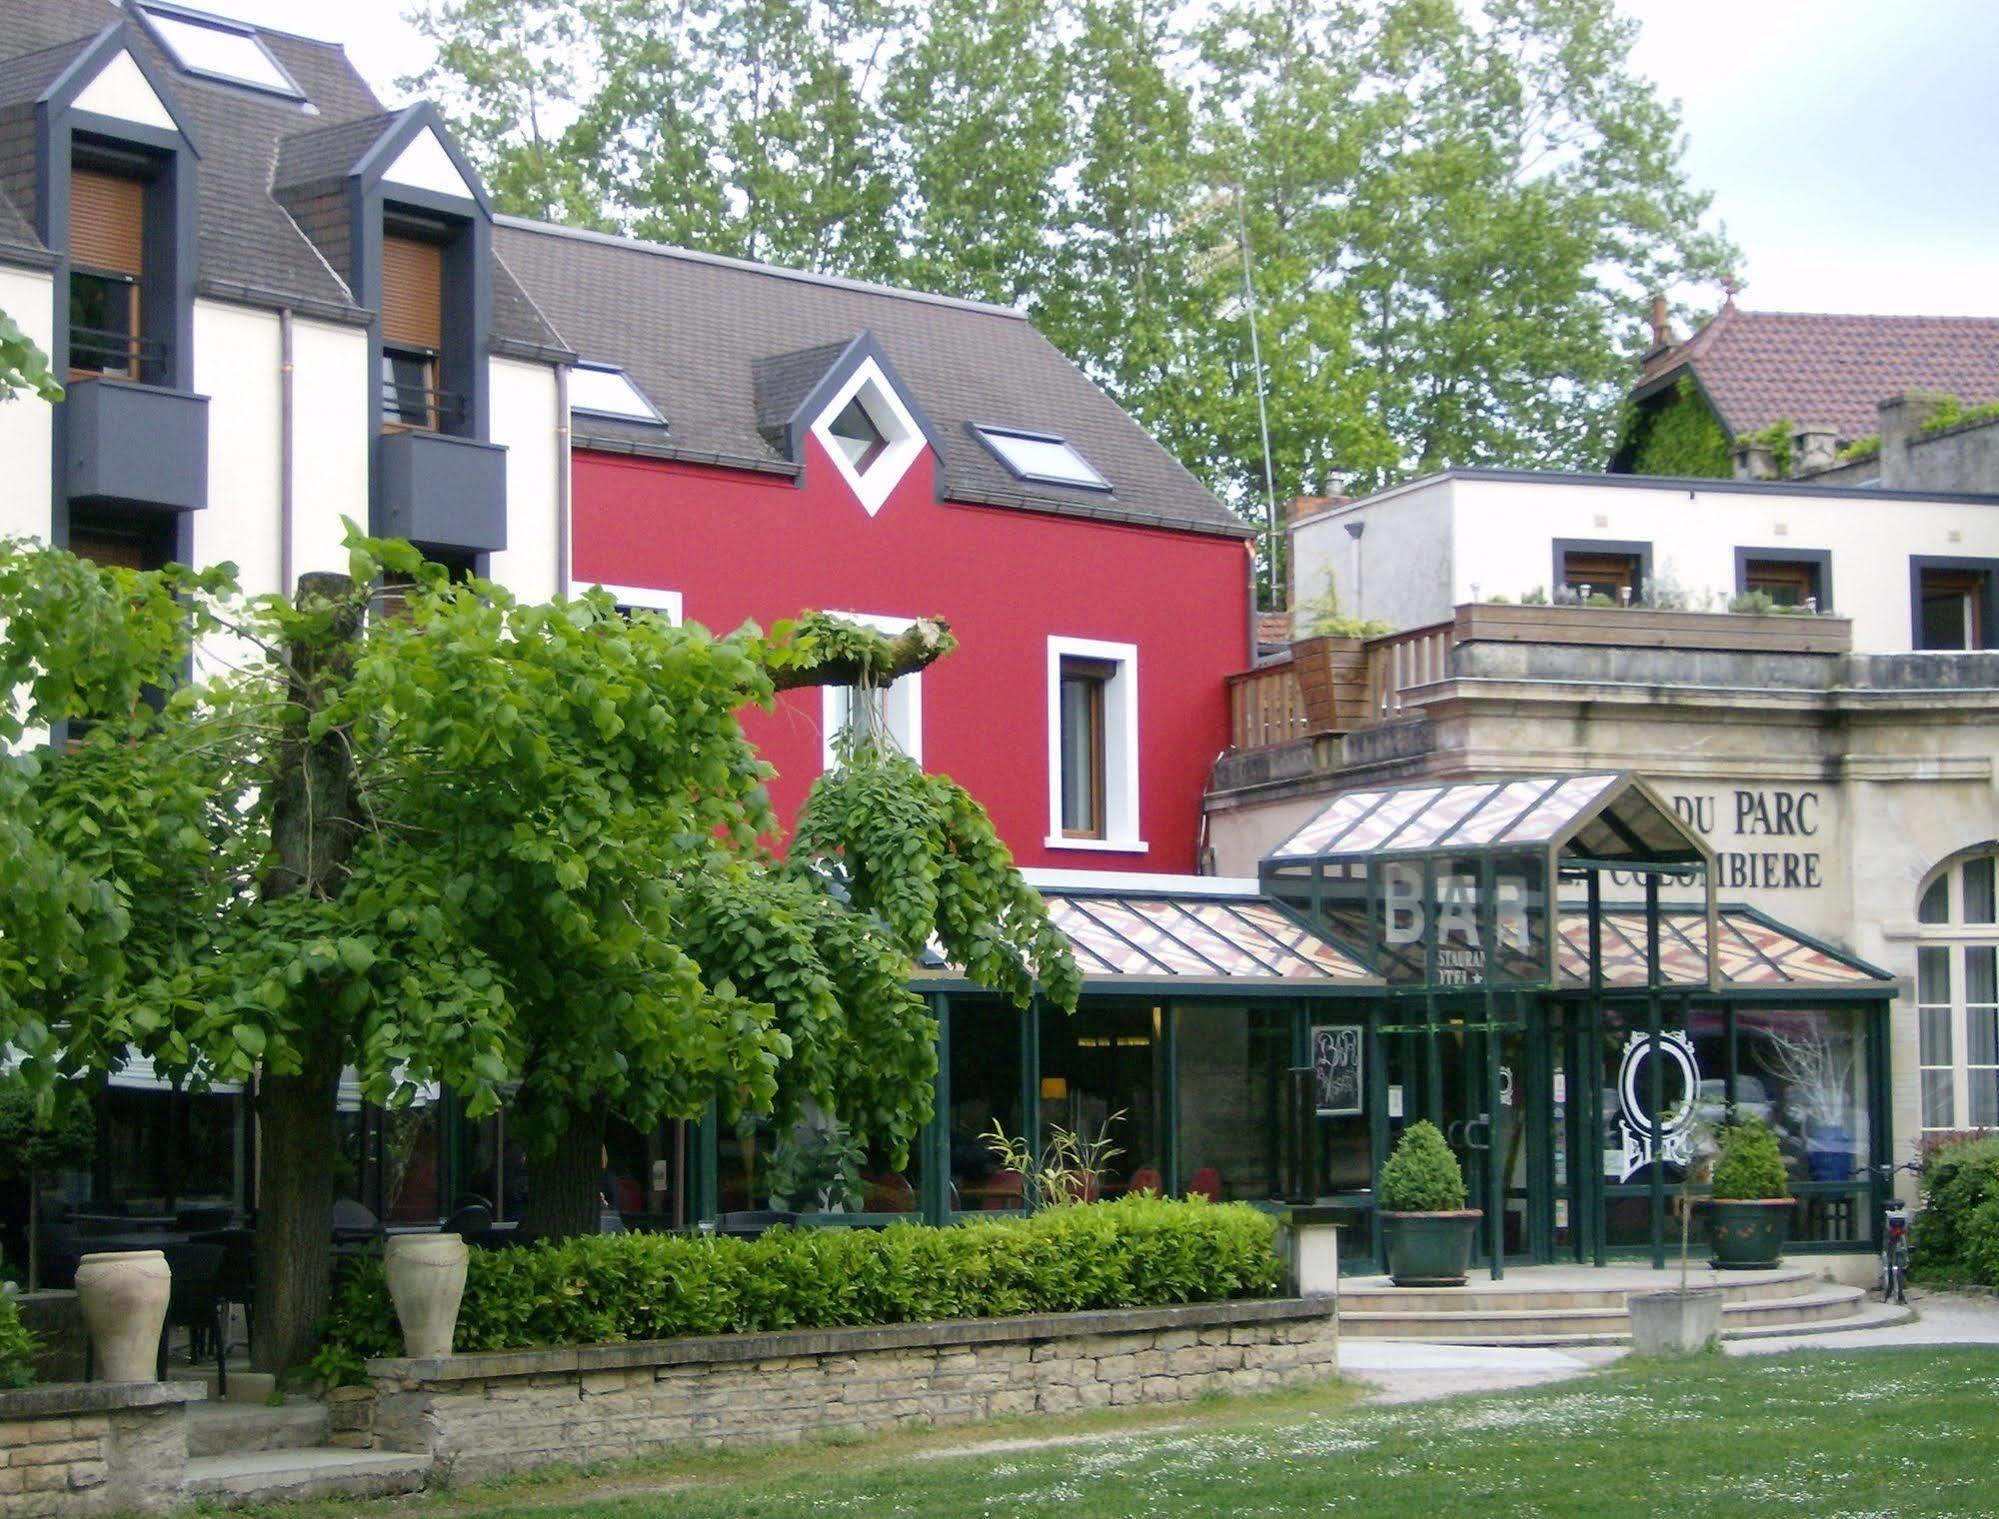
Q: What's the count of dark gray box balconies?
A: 2